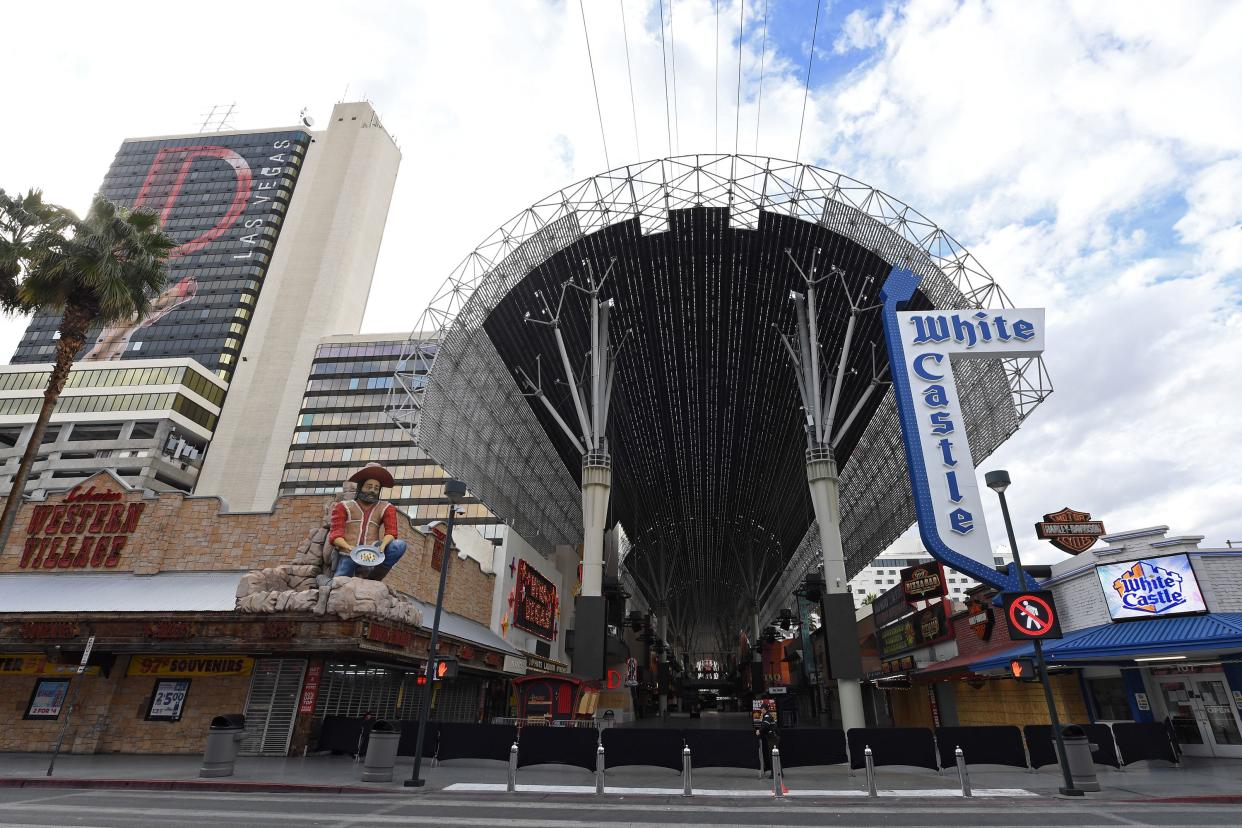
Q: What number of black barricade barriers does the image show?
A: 11